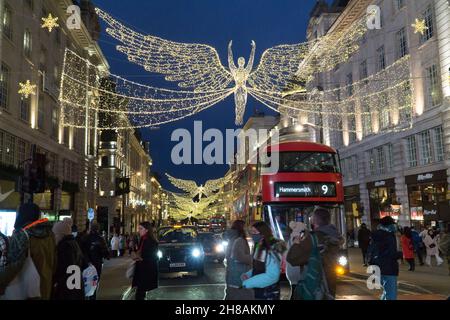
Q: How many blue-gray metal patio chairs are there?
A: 0